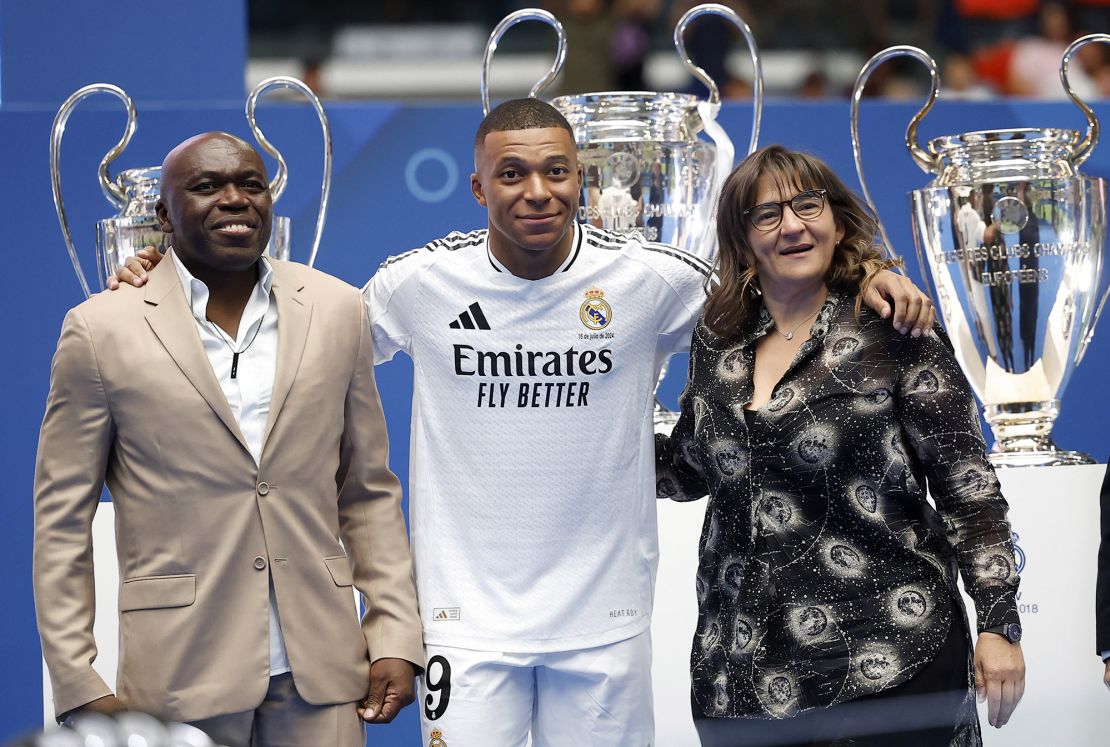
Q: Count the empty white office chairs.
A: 0